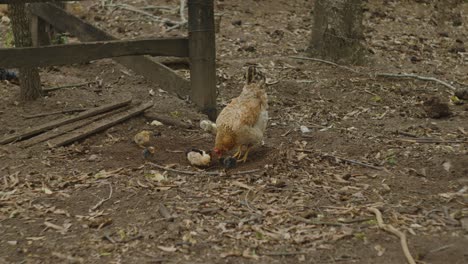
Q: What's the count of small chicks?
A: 5